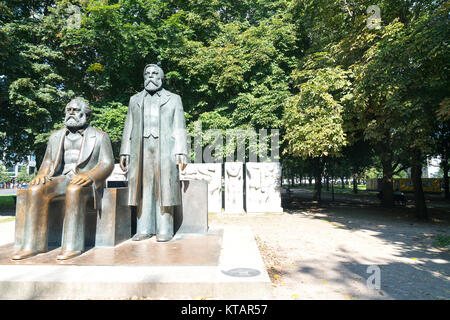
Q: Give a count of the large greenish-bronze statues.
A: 2